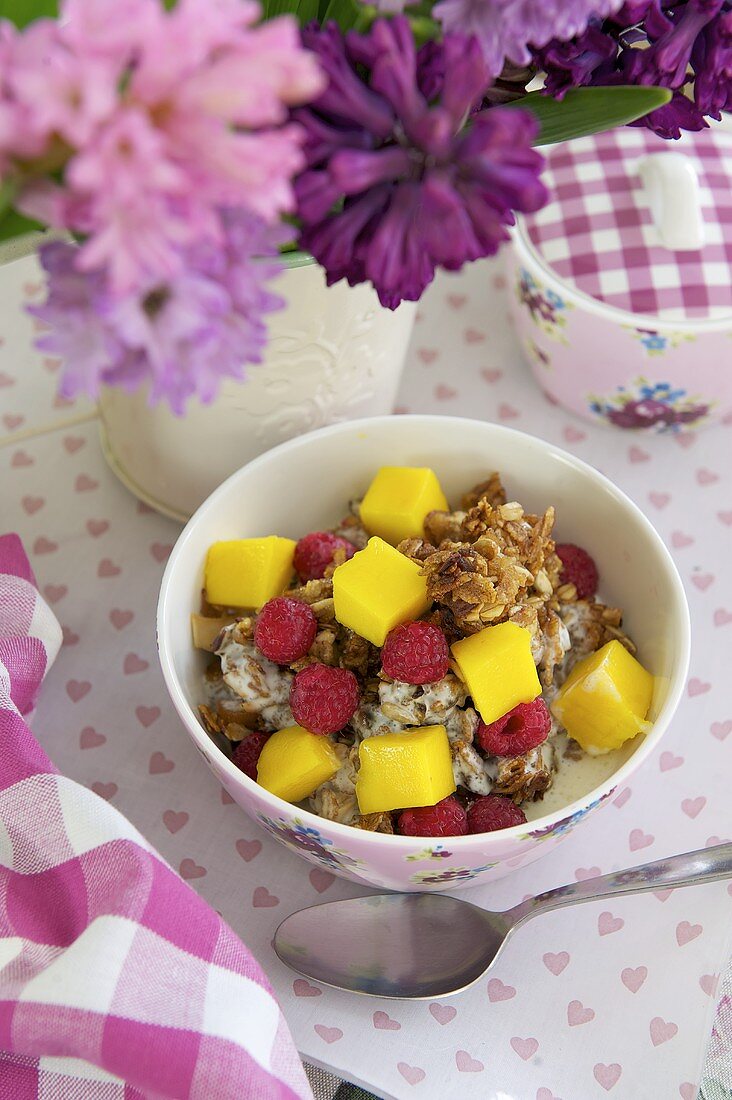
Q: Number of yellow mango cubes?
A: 7